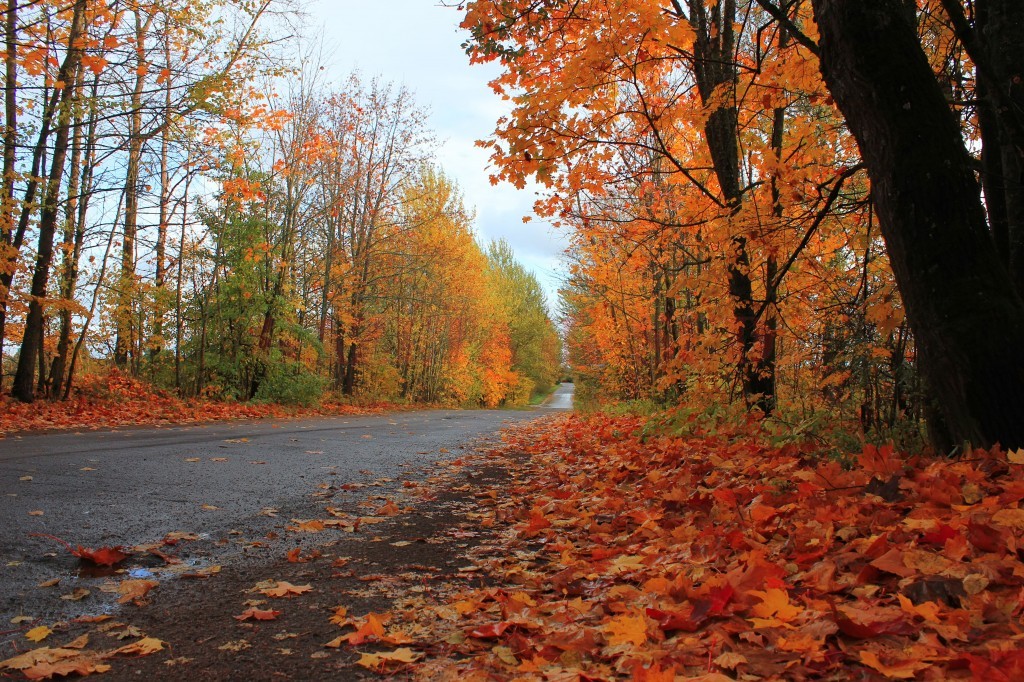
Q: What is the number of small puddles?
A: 1